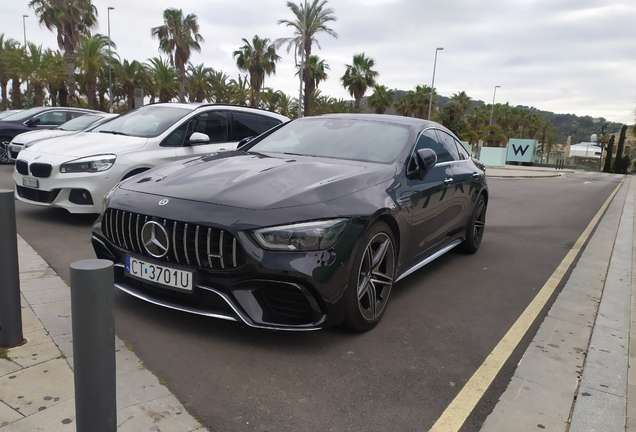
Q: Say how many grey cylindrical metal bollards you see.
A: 2